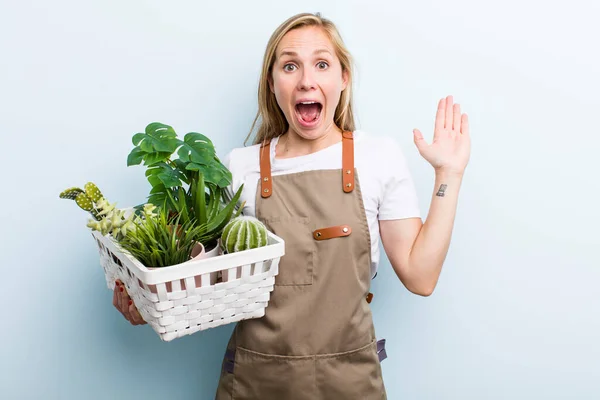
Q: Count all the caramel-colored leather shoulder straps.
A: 2